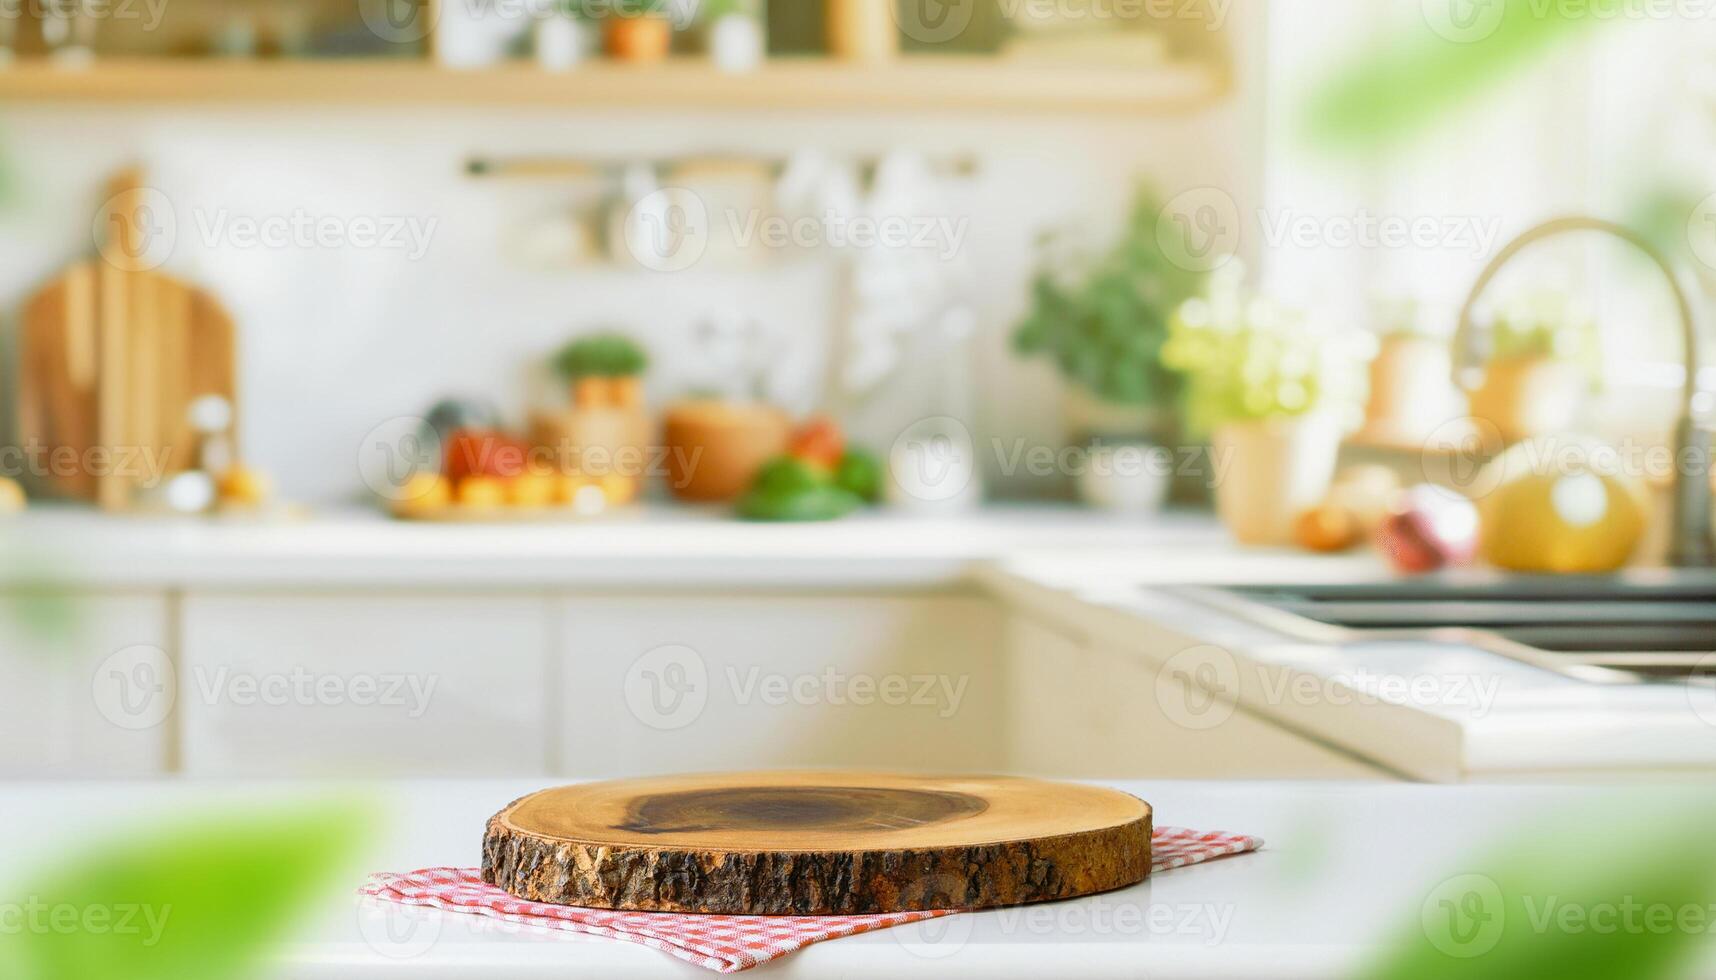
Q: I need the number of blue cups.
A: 0